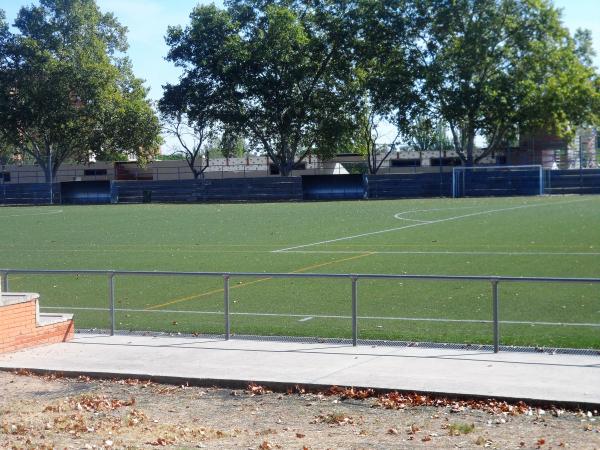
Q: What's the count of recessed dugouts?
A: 2